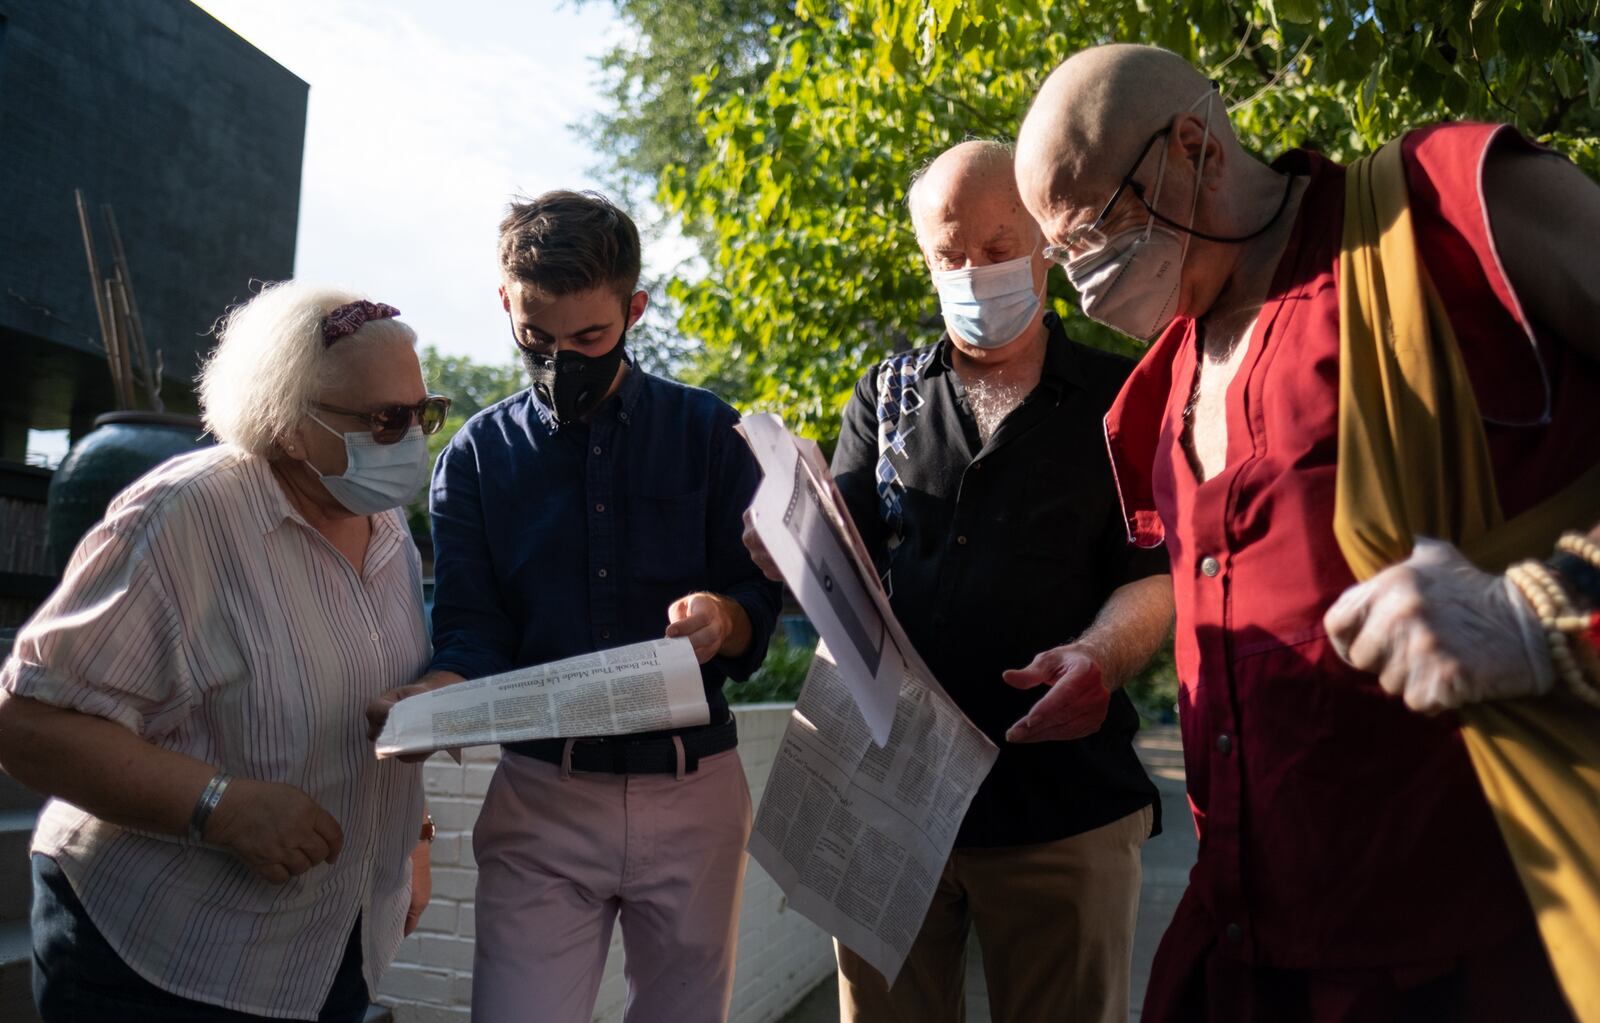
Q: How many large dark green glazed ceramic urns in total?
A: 1